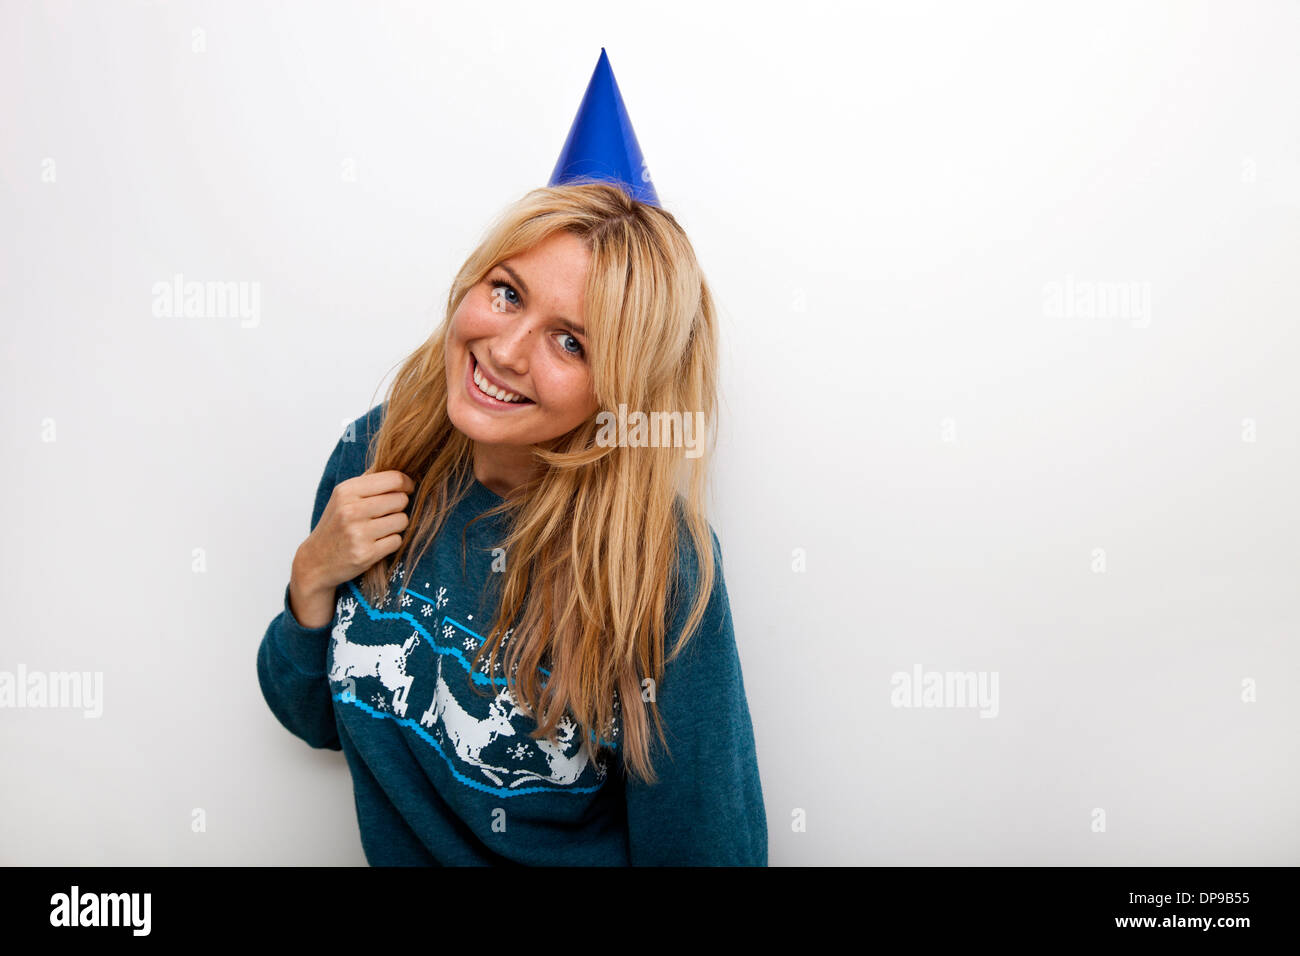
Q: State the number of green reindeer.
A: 0